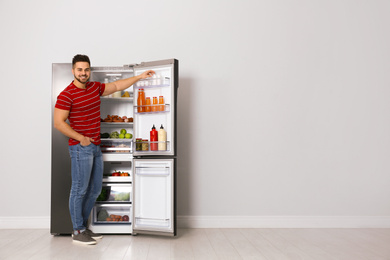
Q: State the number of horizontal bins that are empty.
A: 2